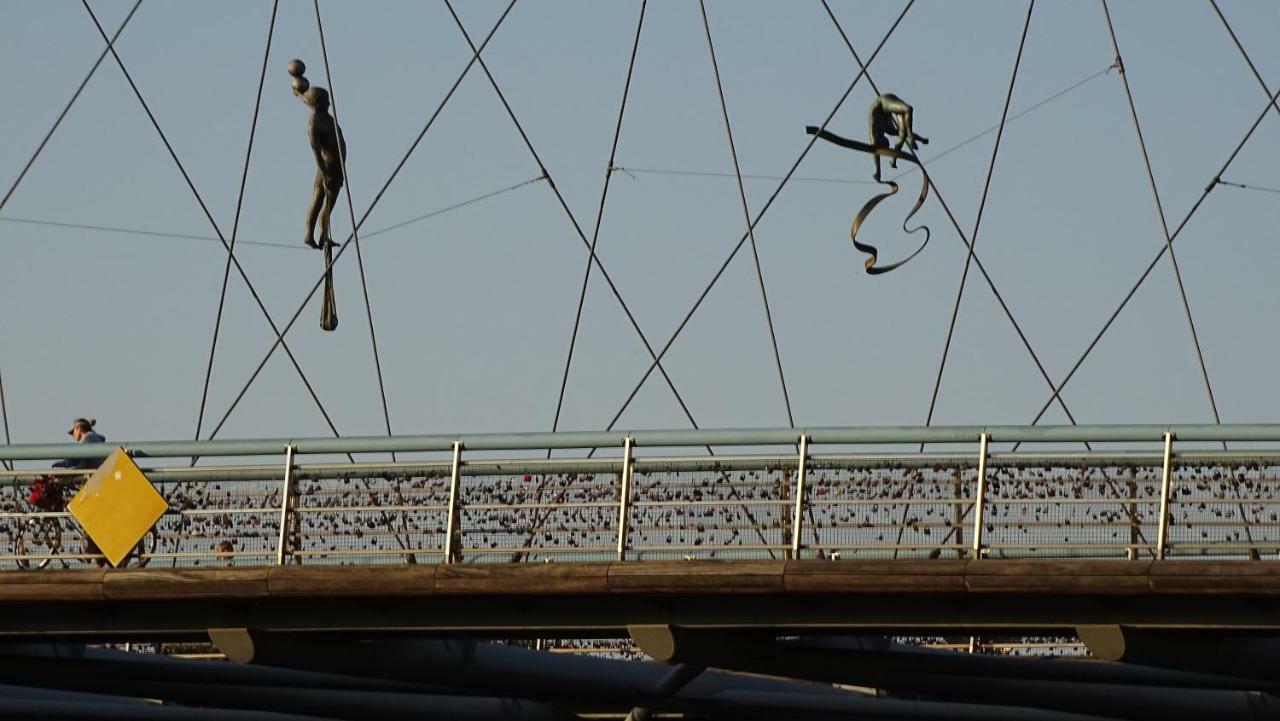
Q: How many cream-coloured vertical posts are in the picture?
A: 6